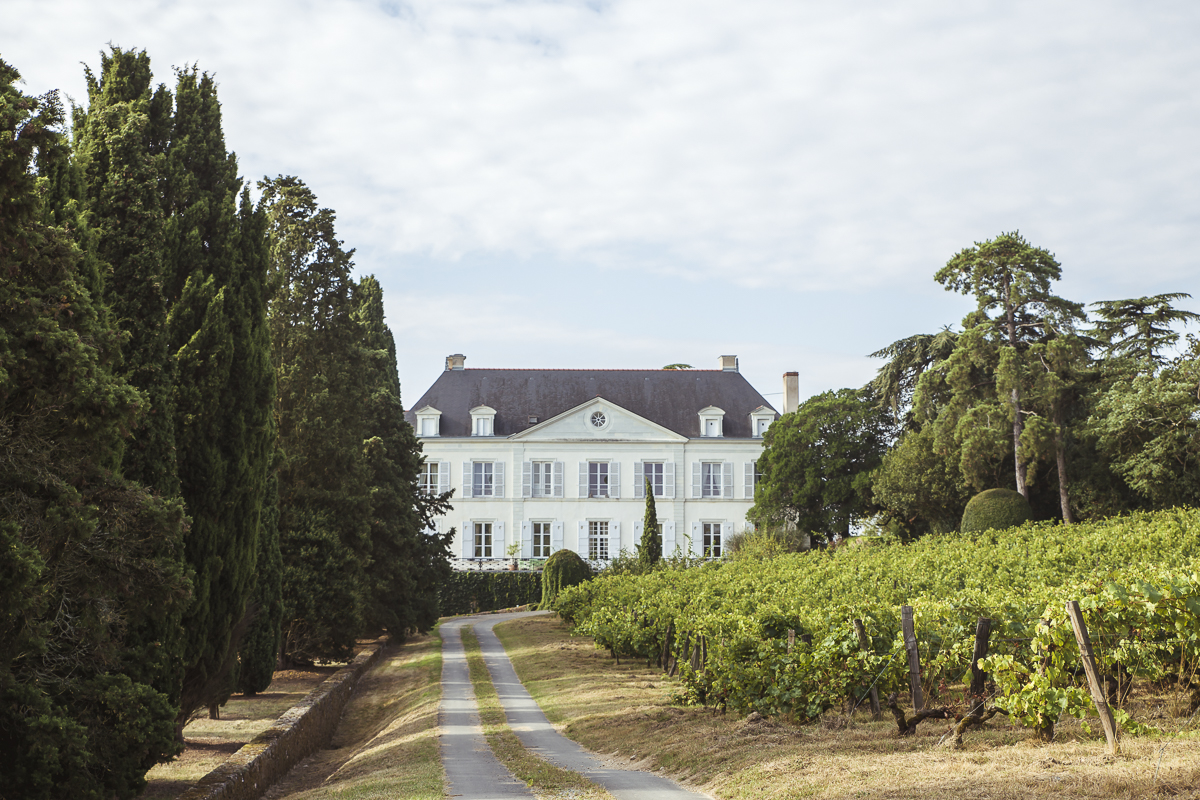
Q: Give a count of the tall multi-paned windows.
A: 12